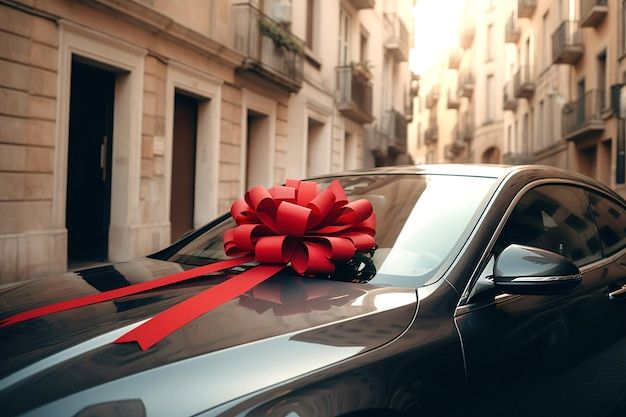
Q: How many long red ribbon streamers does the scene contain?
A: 2